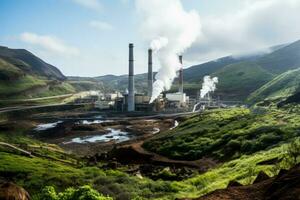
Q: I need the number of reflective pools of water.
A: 3